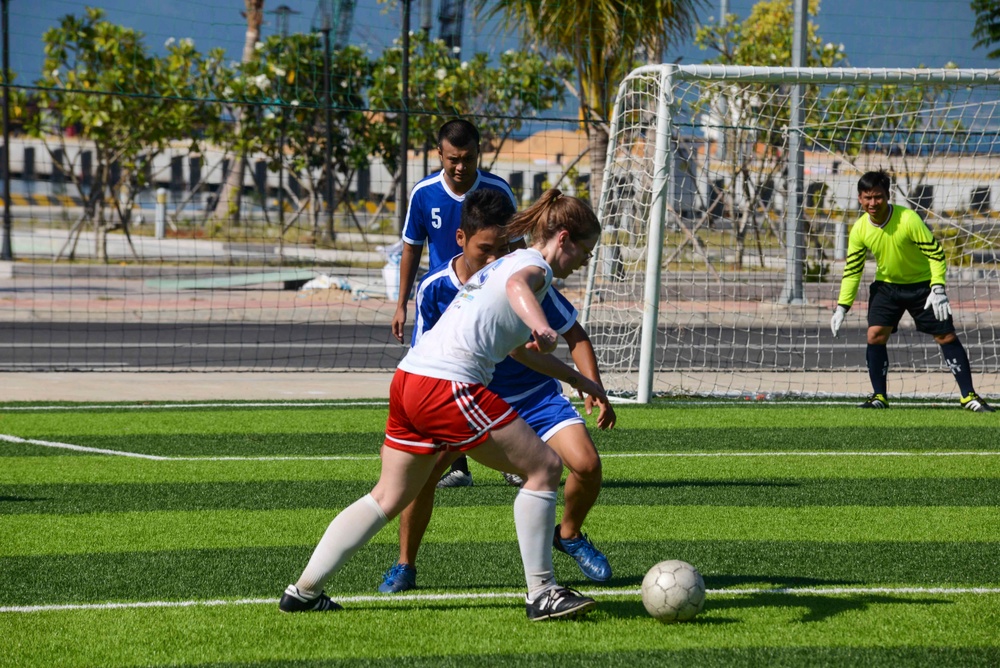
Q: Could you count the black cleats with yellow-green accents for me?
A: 2